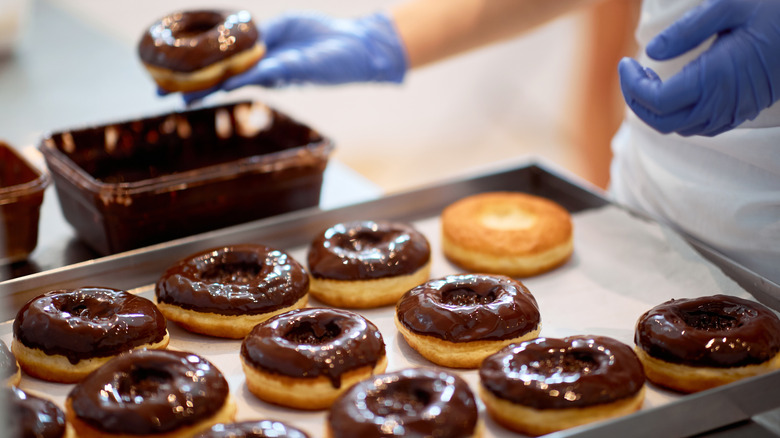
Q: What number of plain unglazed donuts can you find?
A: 1